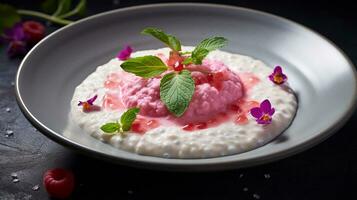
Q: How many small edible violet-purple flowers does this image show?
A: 4